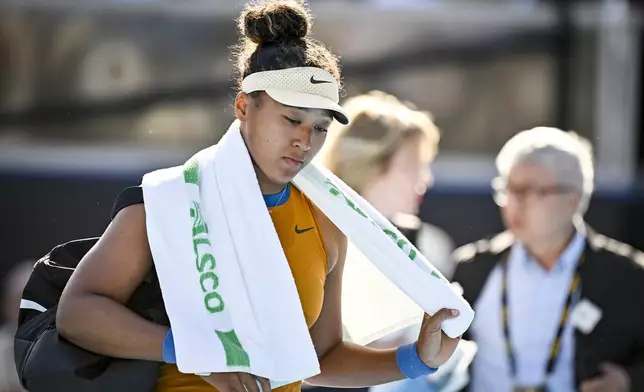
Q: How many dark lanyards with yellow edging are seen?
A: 1